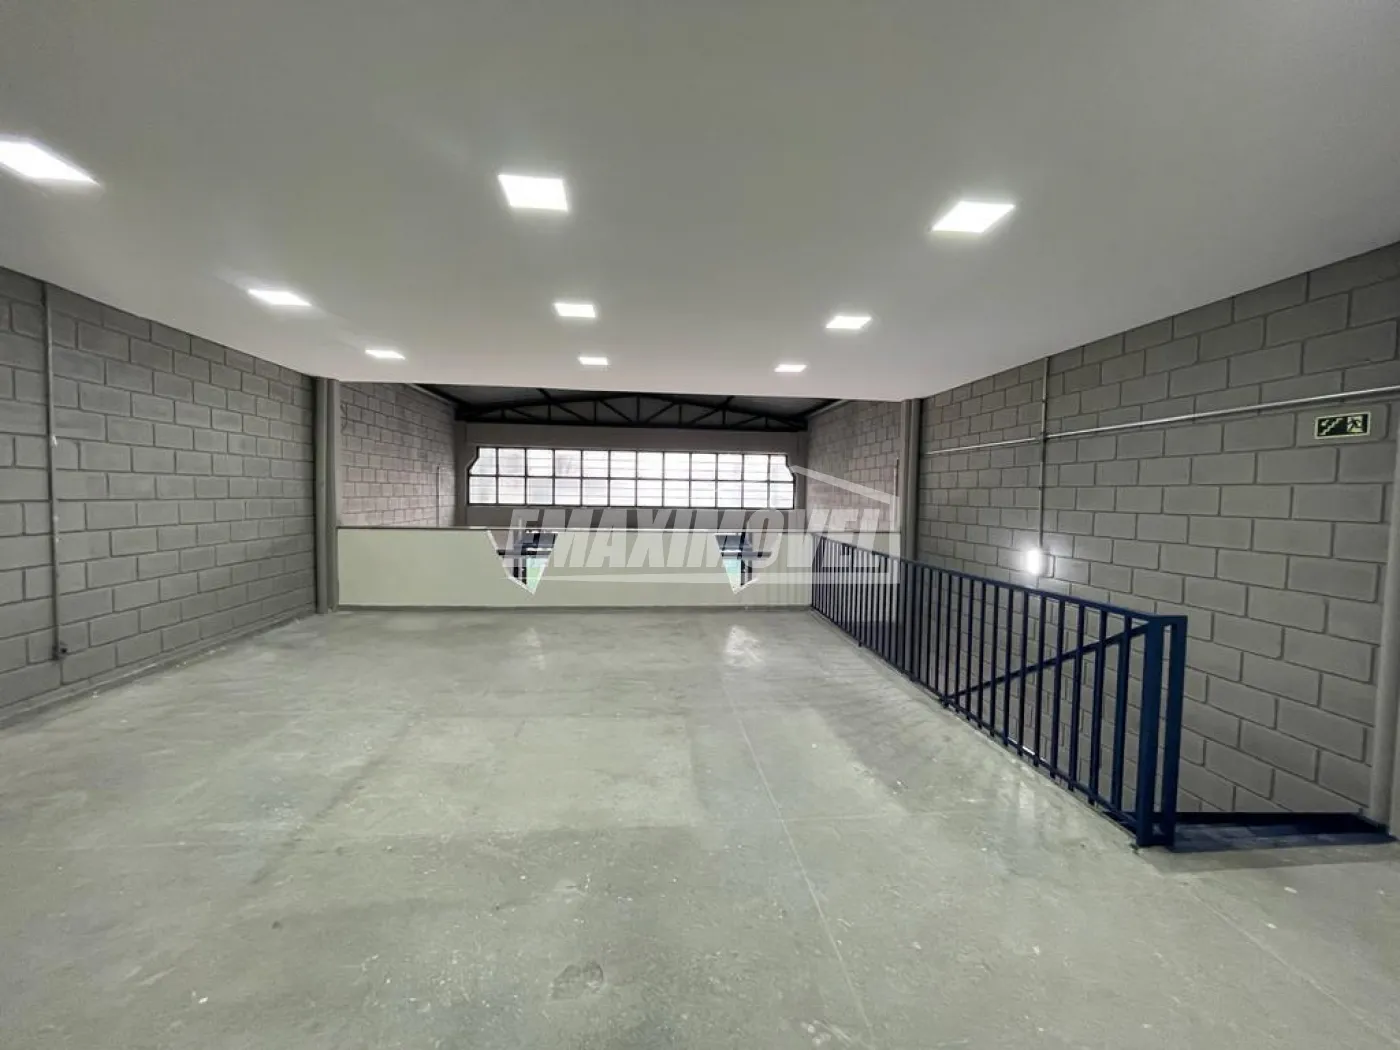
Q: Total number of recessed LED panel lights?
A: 9